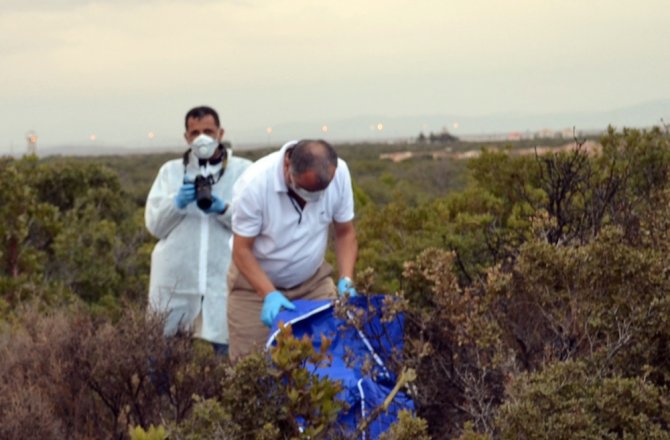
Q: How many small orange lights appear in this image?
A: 7